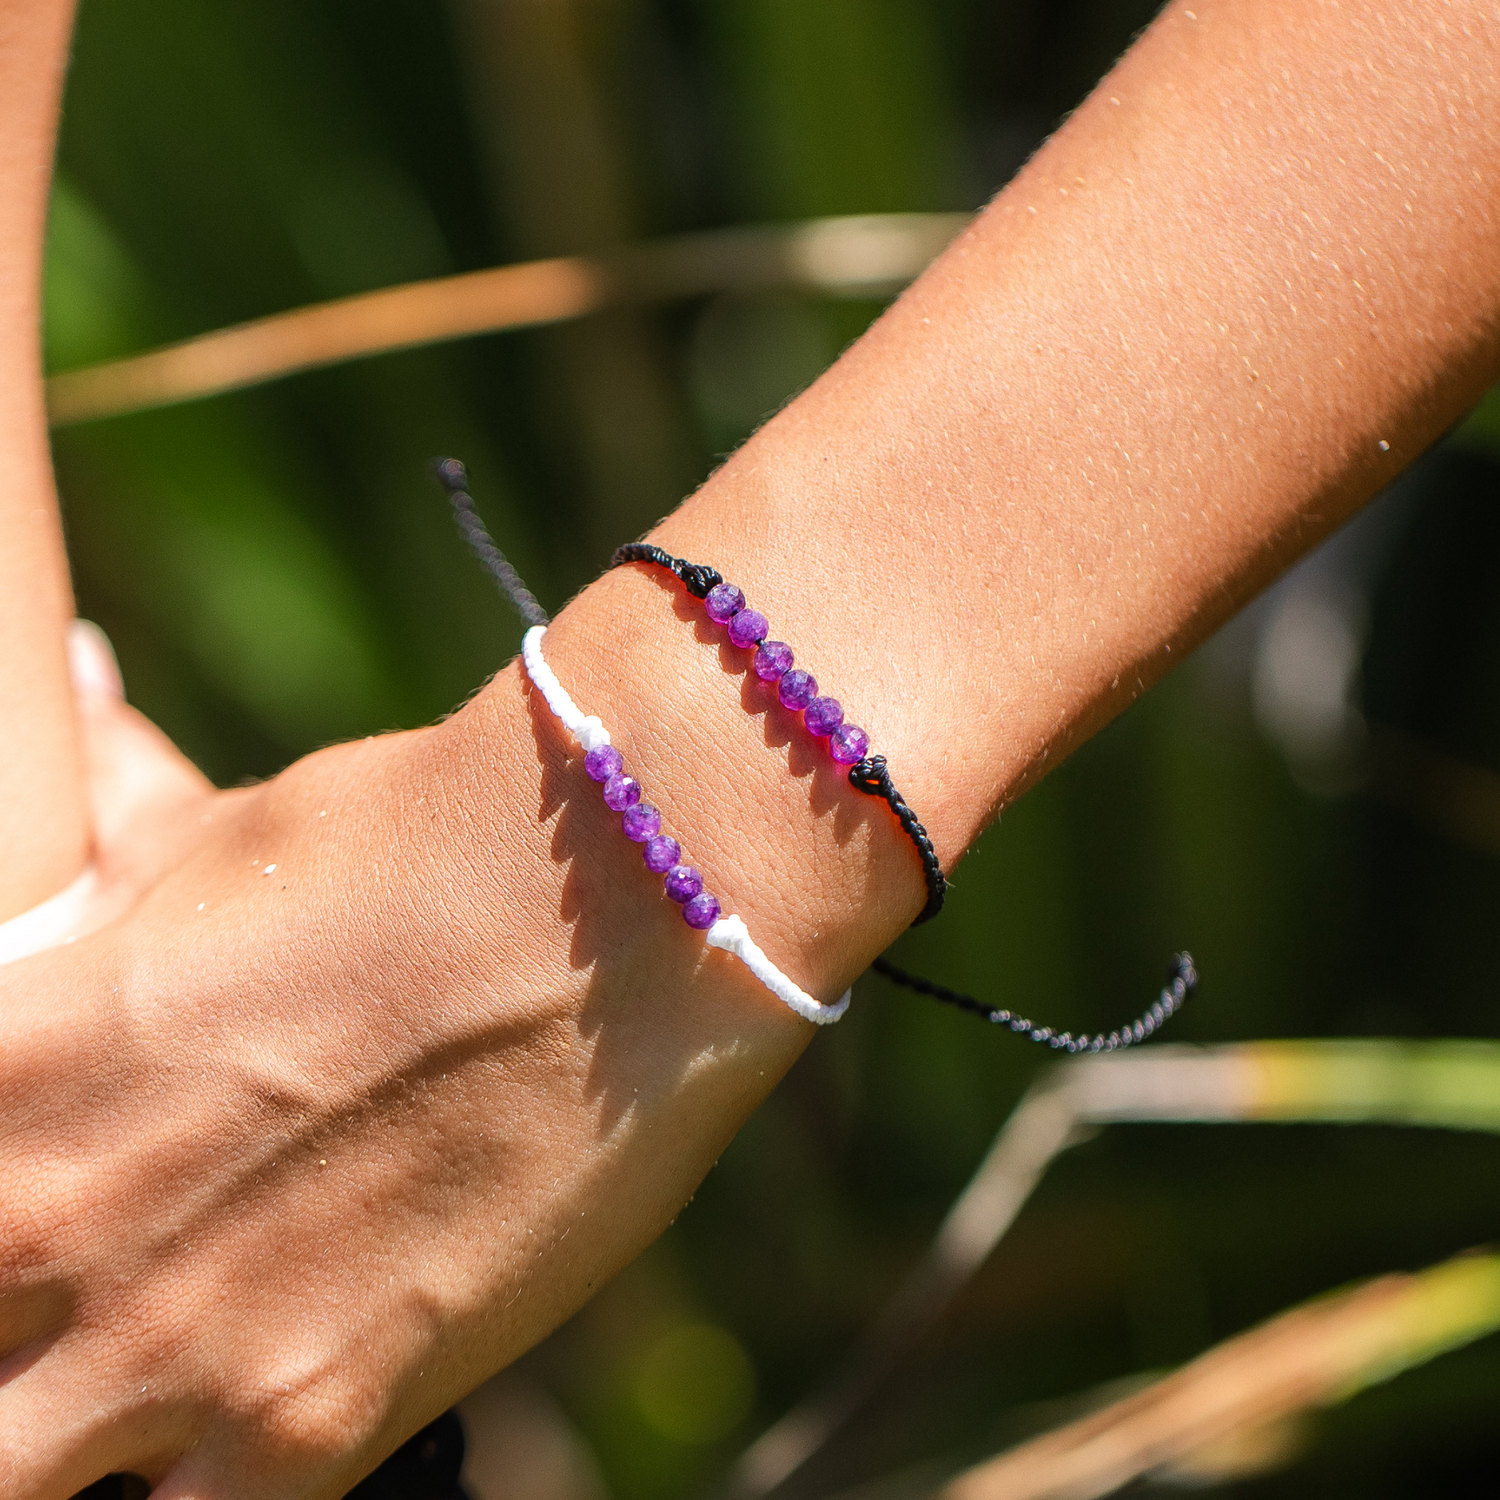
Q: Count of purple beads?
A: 12